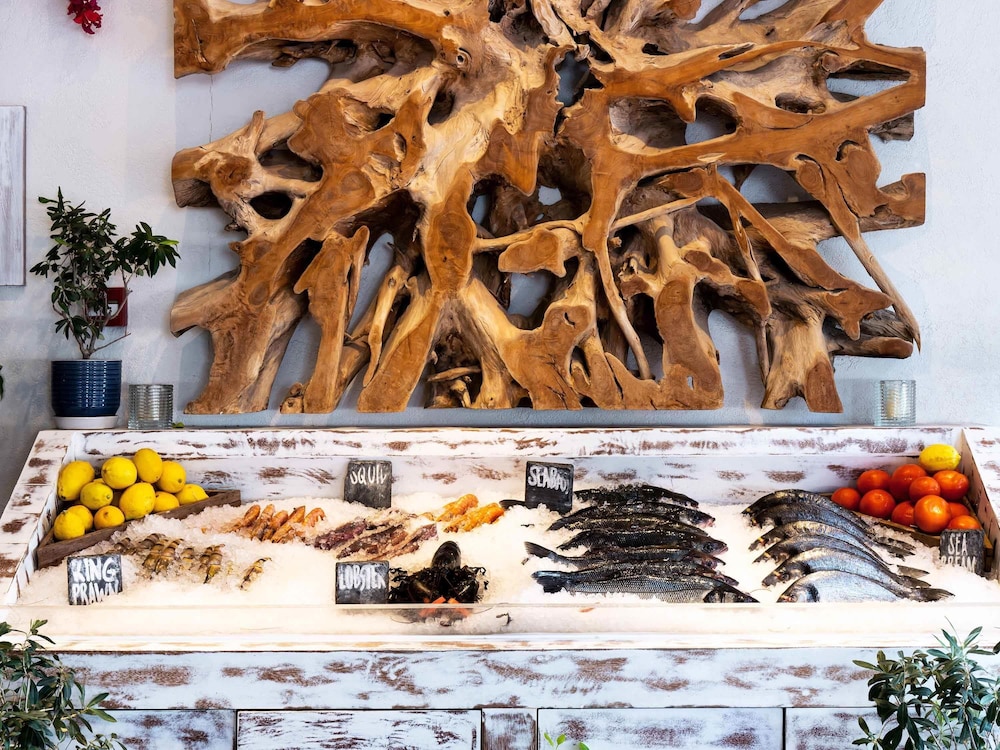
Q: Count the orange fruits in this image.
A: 10